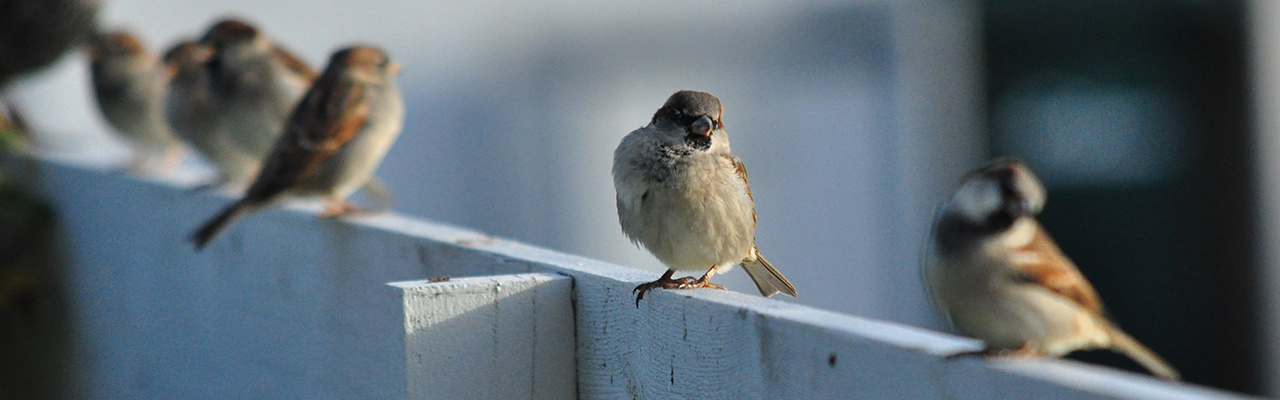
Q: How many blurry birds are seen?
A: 5